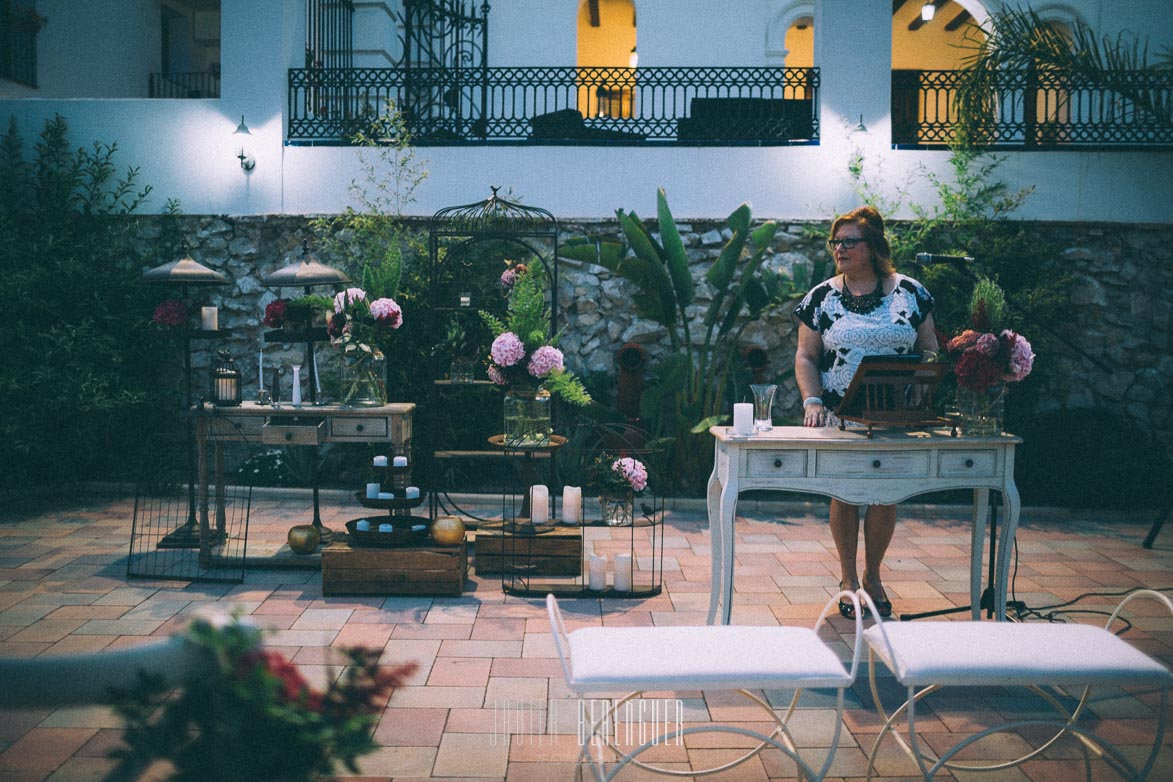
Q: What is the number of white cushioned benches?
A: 2